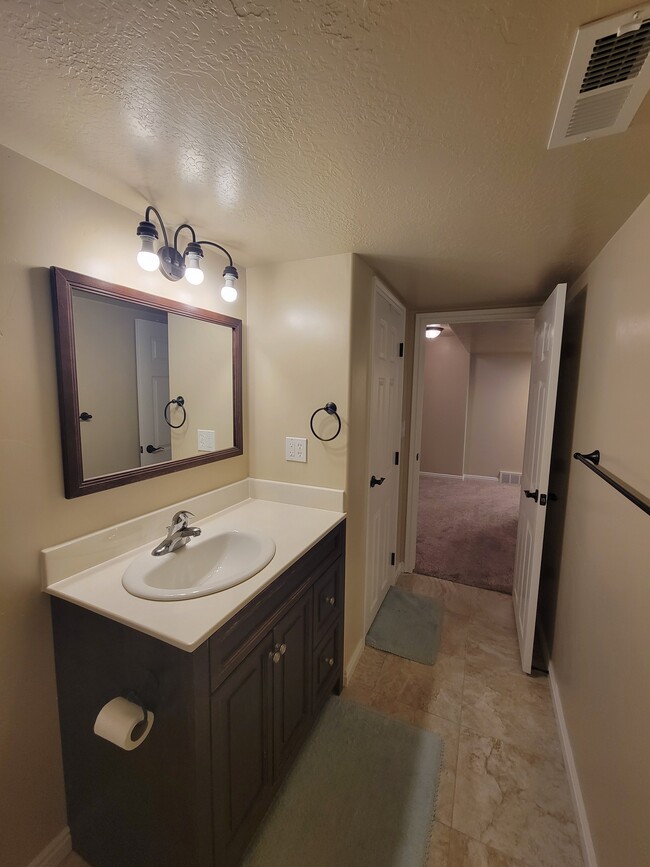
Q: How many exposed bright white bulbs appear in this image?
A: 3